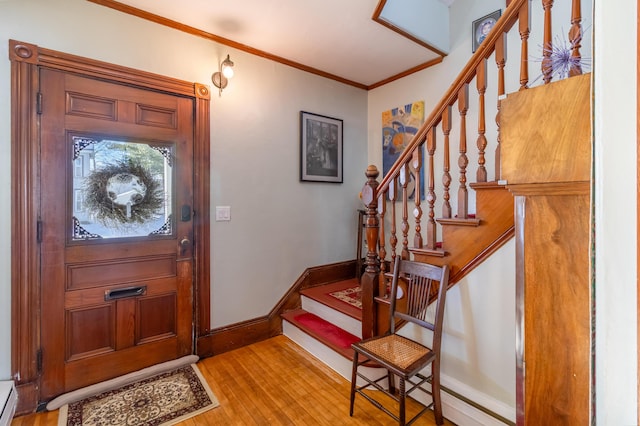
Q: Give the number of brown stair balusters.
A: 12